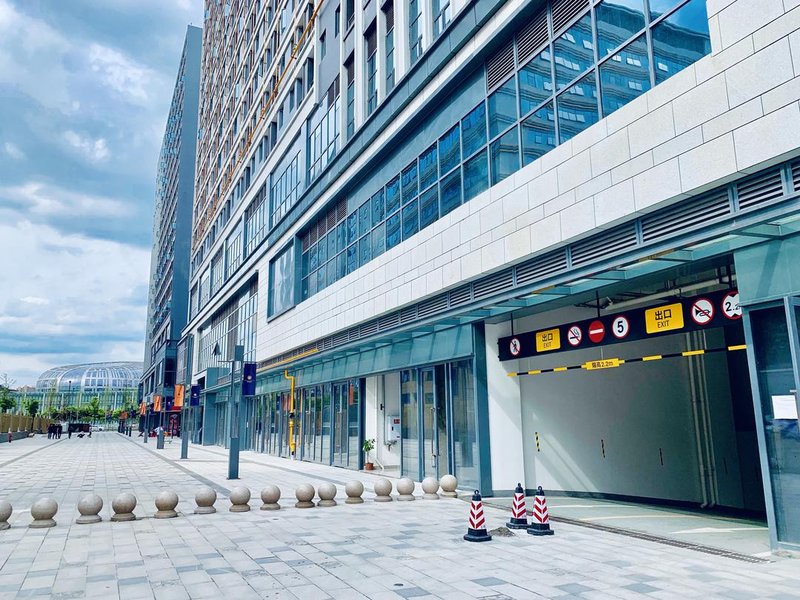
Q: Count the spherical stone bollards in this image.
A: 15